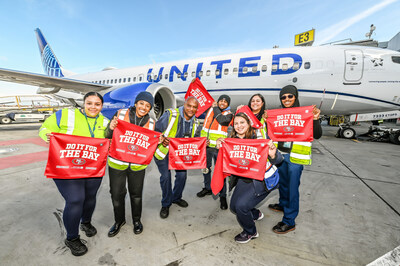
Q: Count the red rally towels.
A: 7